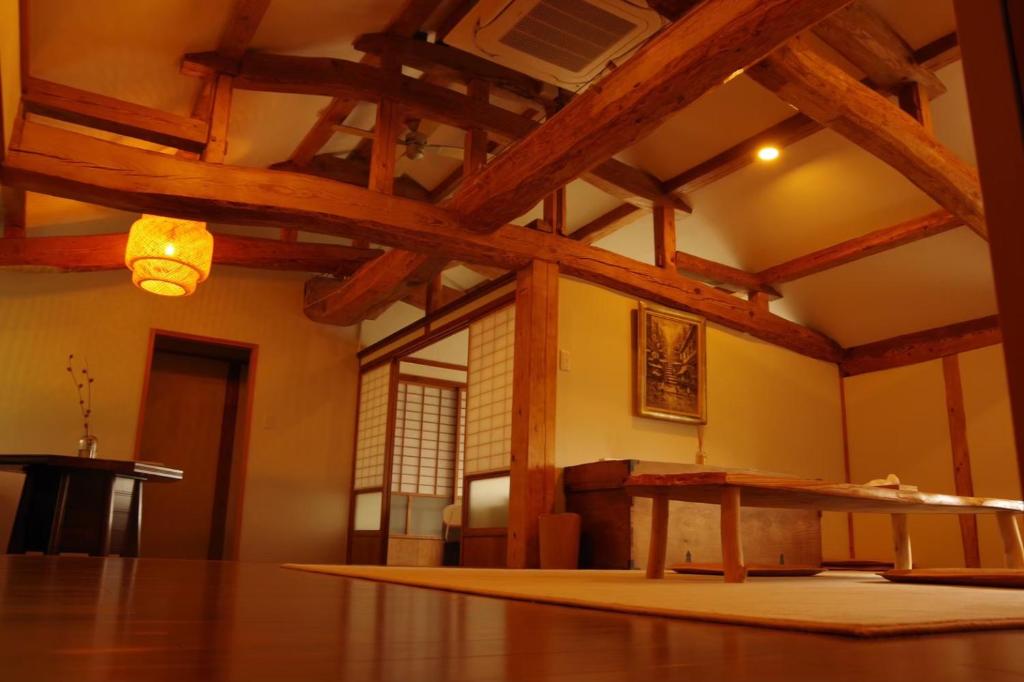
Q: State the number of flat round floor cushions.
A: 3